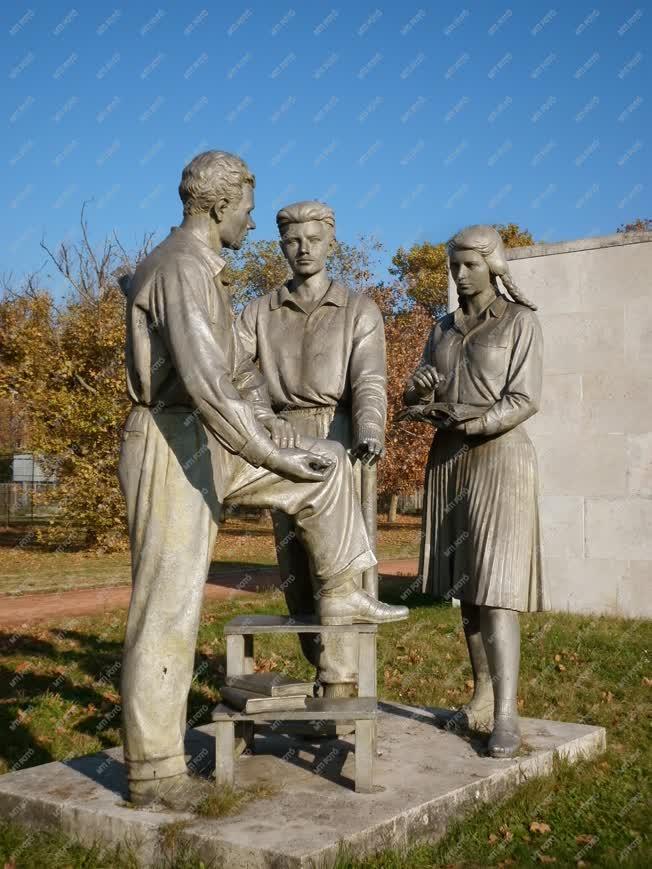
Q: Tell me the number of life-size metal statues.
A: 3